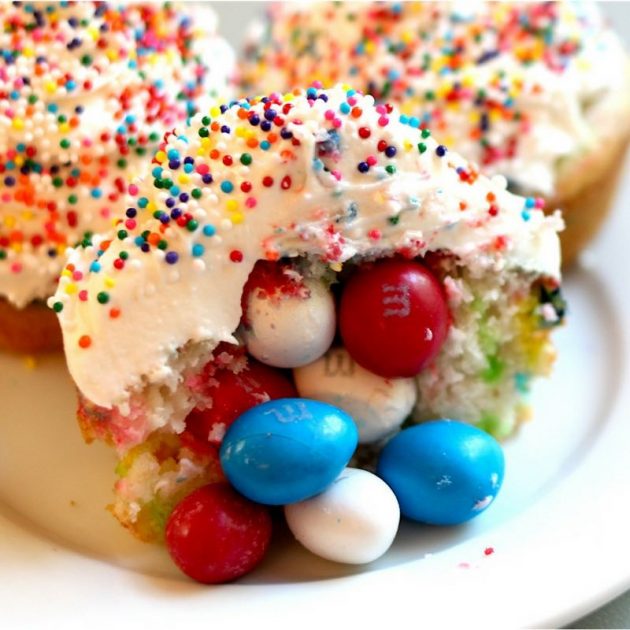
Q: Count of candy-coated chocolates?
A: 8